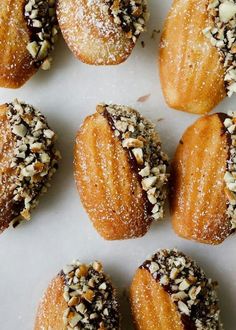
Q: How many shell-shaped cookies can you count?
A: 8